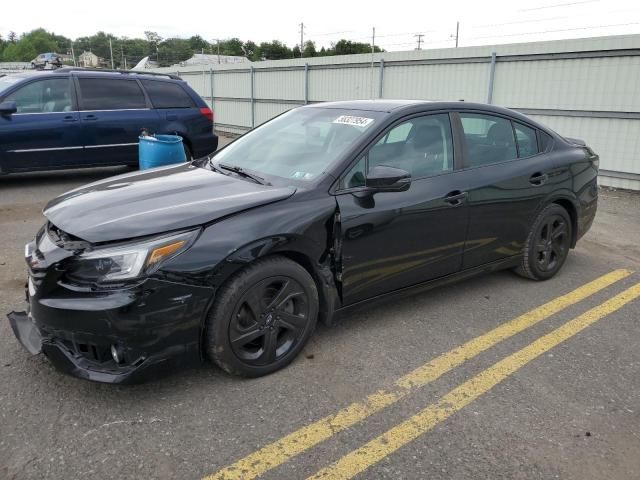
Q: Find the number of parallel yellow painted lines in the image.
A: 2